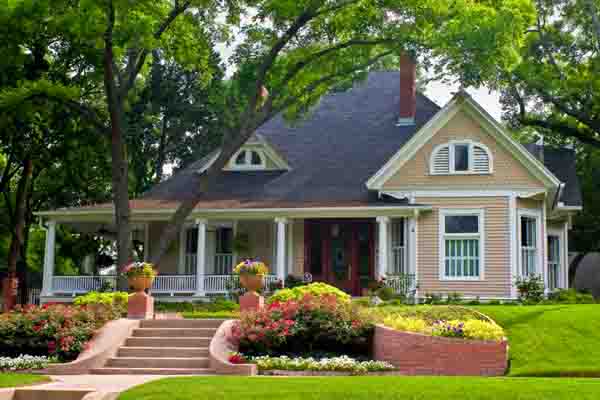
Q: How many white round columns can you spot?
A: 4